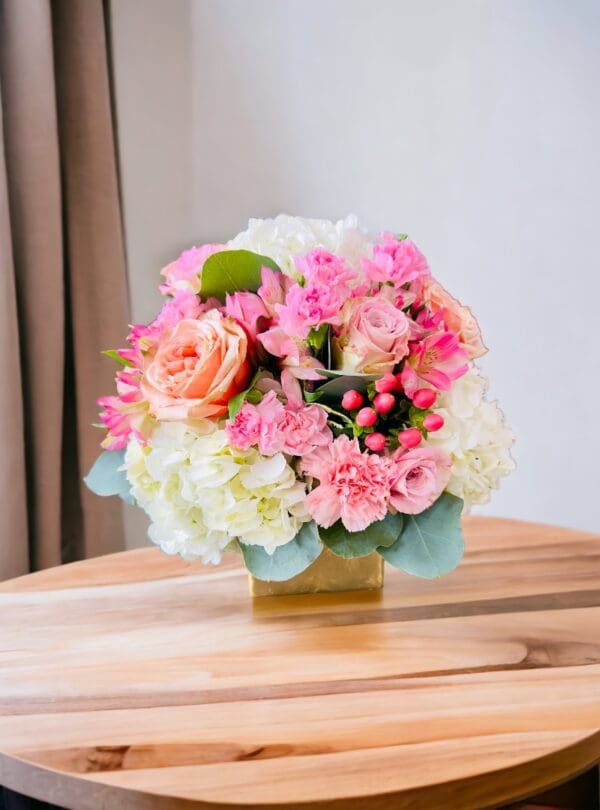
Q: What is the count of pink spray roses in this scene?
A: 2